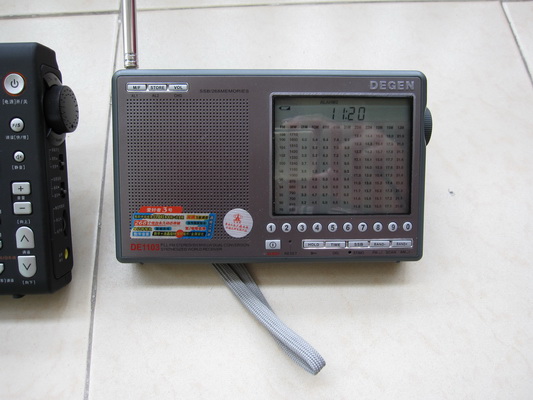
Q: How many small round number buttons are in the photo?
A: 10